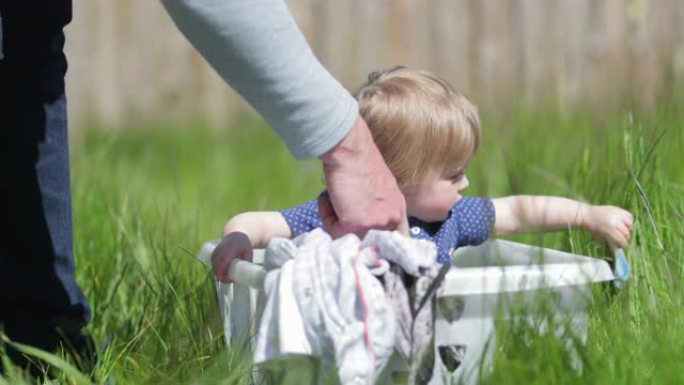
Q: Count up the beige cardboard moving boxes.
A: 0